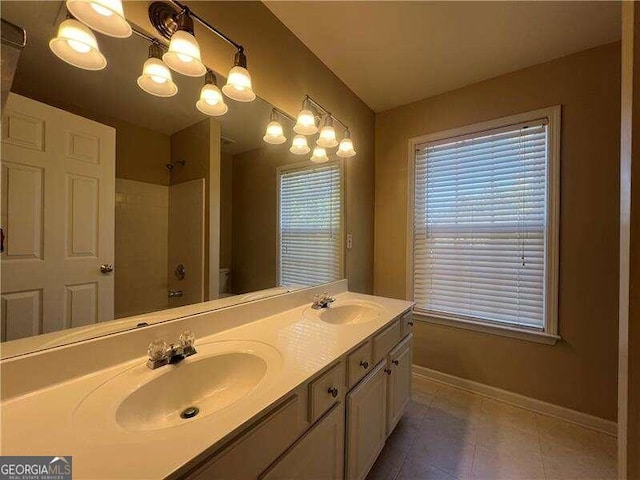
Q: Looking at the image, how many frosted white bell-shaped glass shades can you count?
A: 12